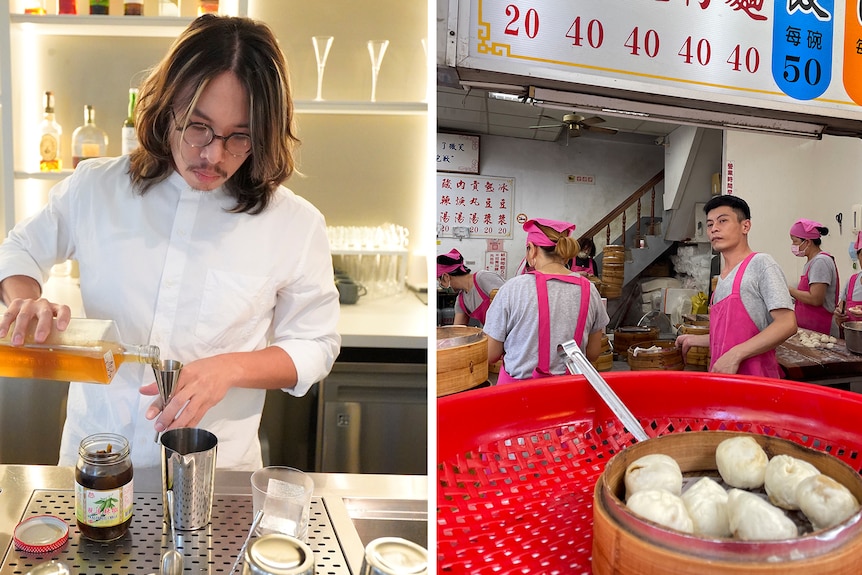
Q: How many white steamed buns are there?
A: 7